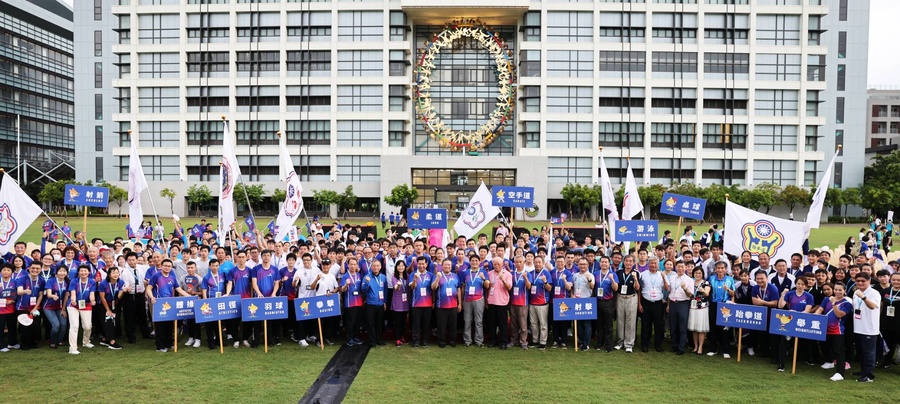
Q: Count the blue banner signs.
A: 12